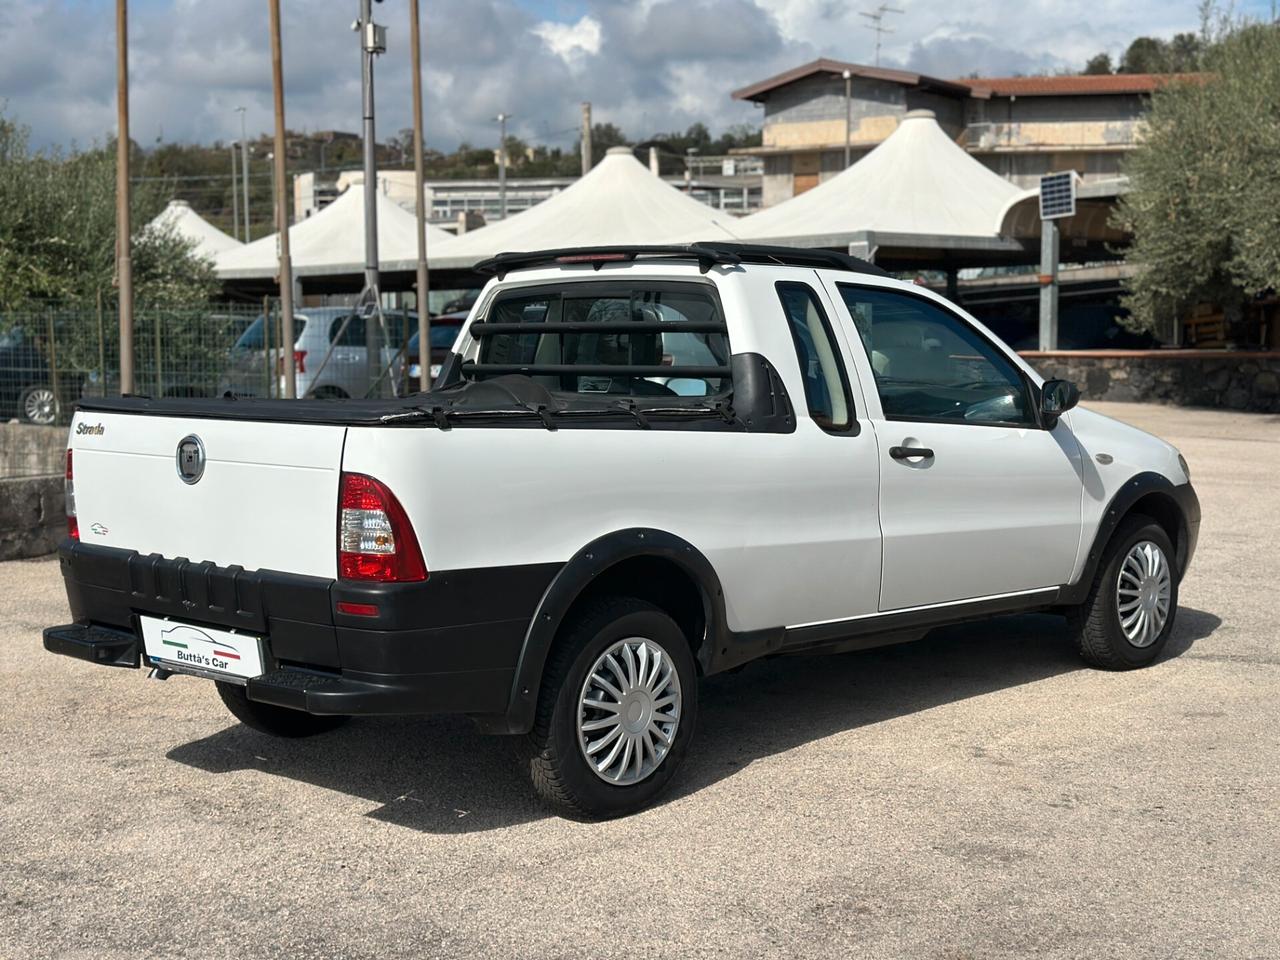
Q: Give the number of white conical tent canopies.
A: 4